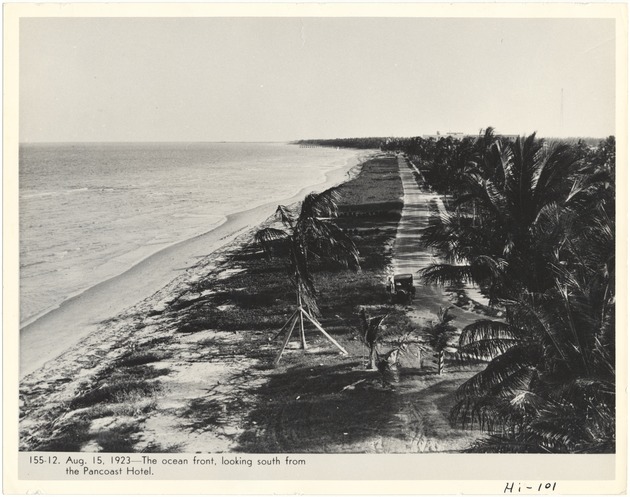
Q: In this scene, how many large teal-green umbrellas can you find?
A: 0